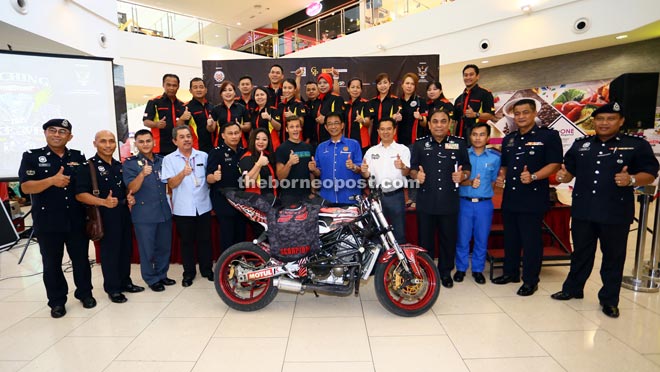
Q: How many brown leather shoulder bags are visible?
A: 1